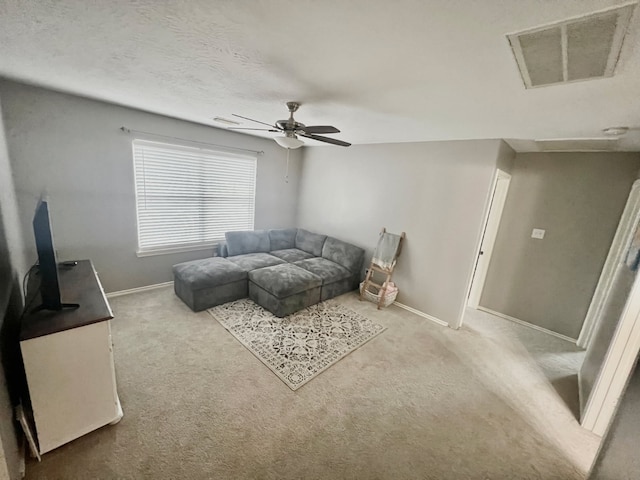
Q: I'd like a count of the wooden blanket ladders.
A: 1